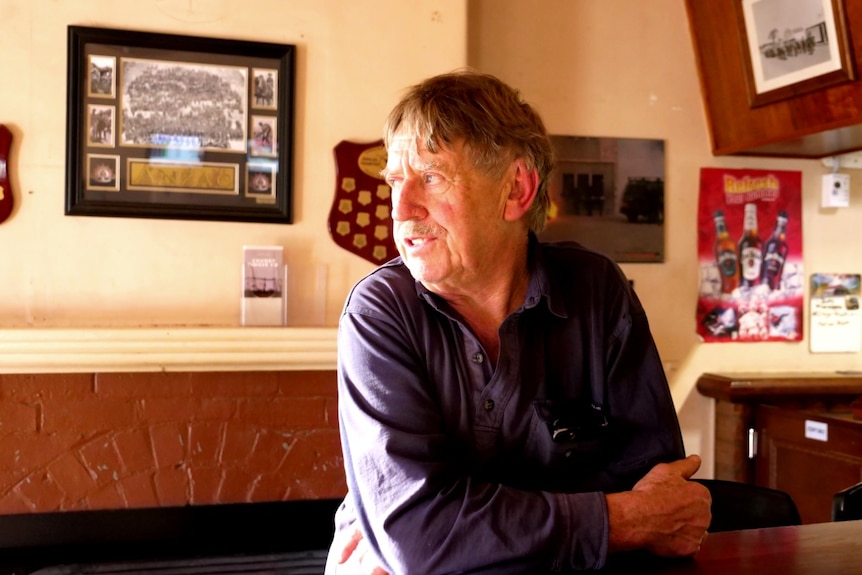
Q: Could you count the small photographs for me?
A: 6